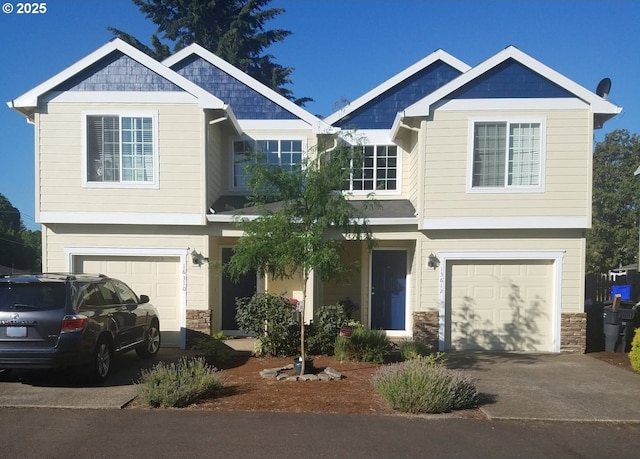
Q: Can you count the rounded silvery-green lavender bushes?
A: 2